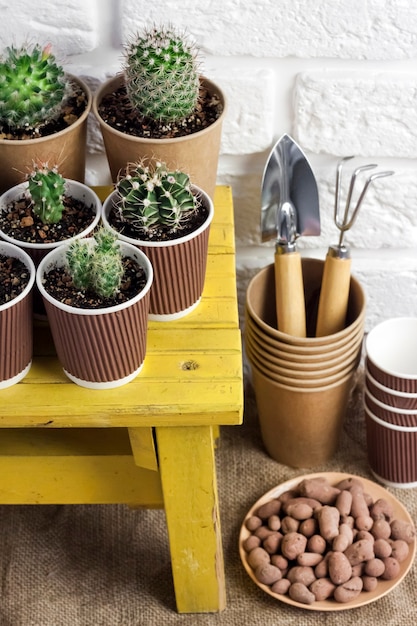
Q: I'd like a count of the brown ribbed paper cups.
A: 8